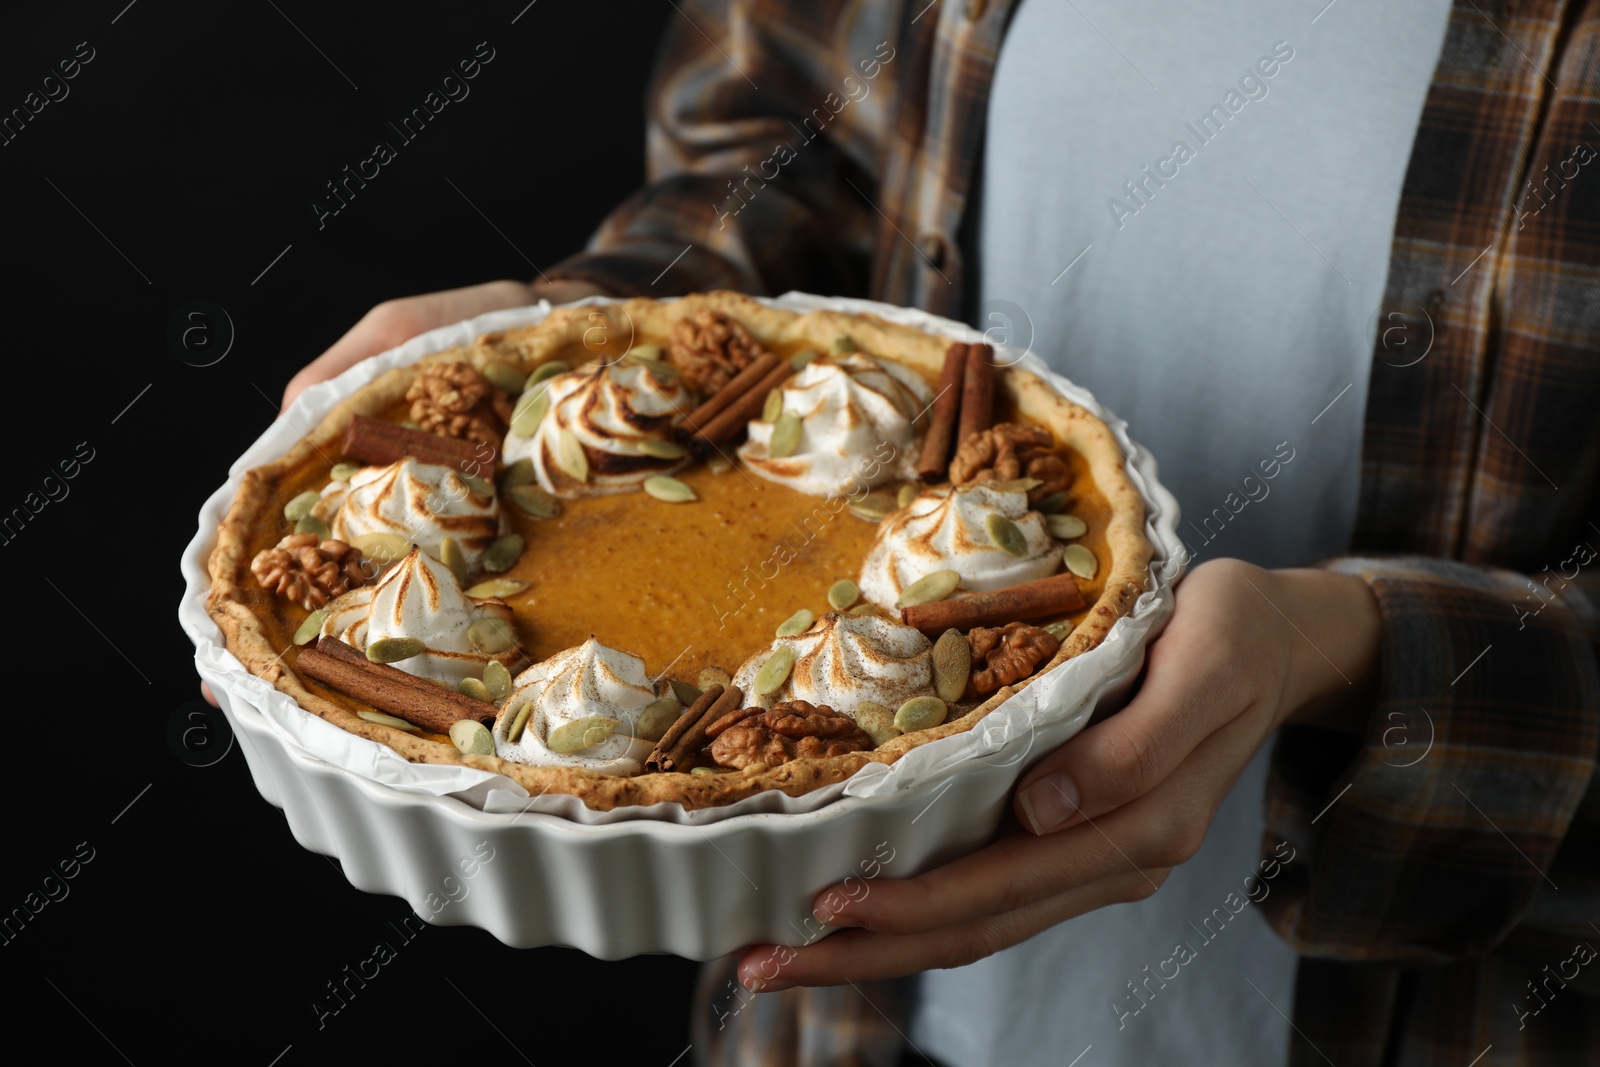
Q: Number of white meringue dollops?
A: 7